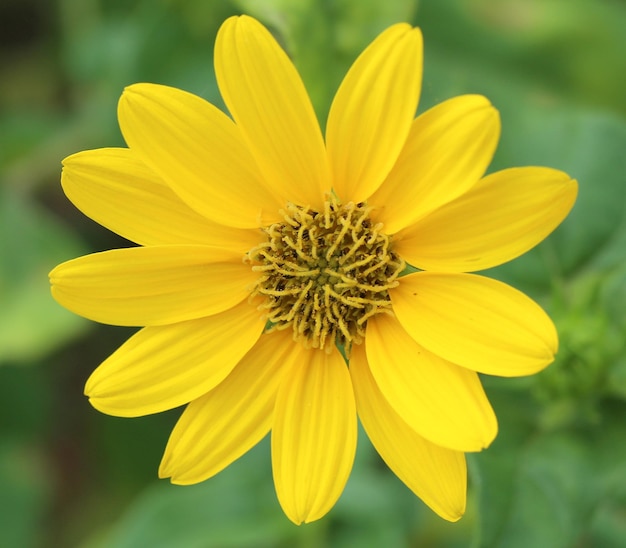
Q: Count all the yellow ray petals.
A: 13